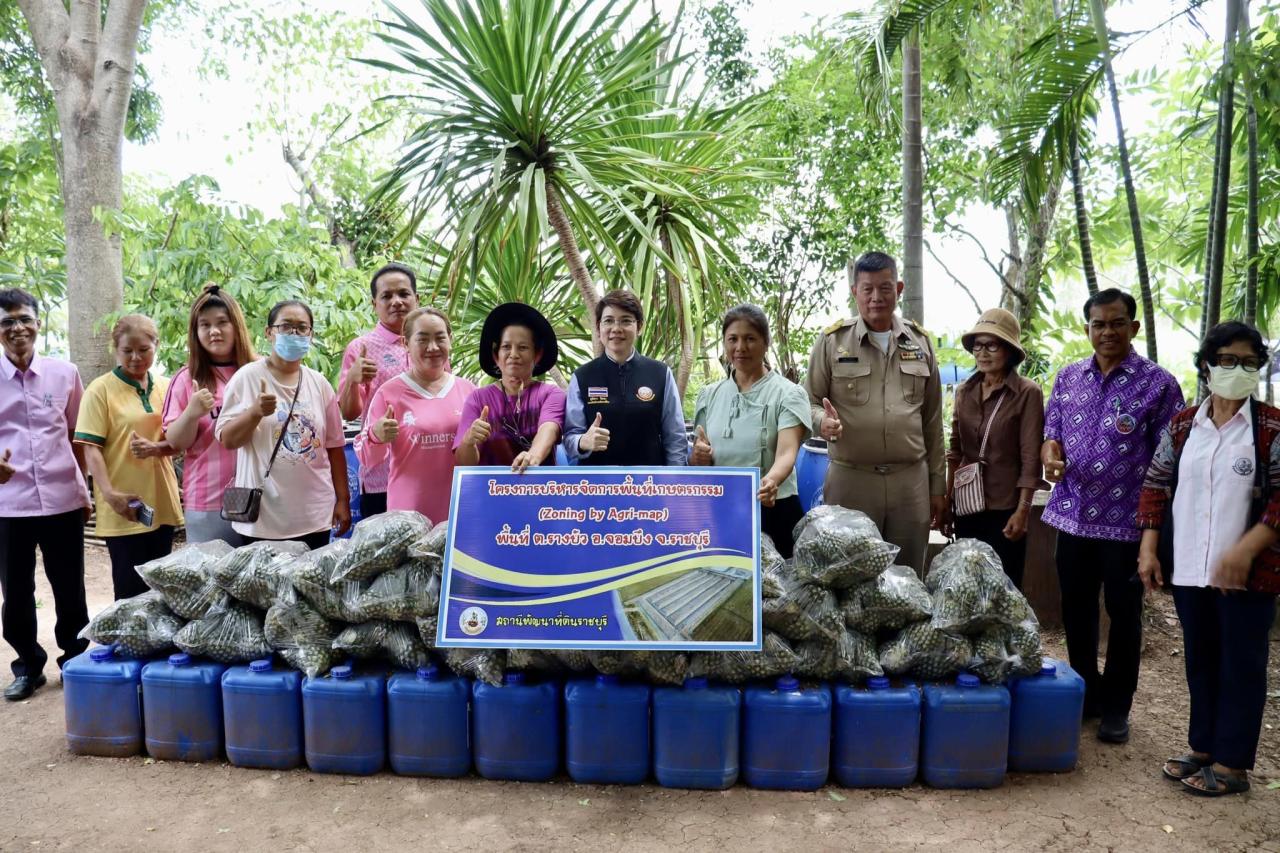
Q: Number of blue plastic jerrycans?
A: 12